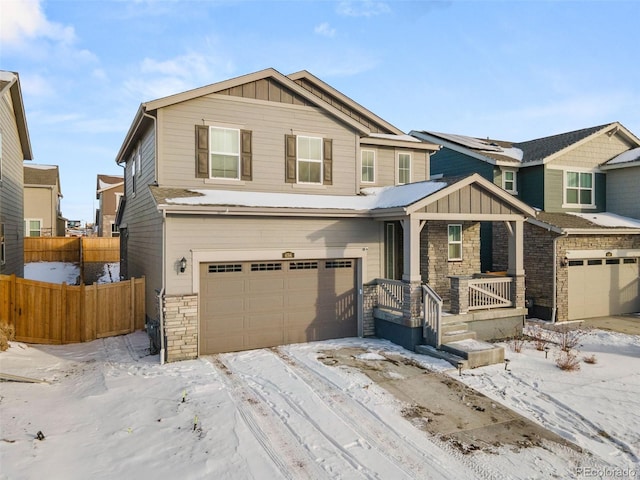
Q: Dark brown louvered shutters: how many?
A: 4